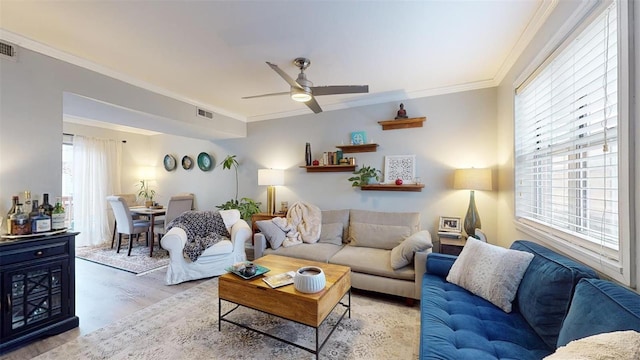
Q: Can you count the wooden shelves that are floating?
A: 4